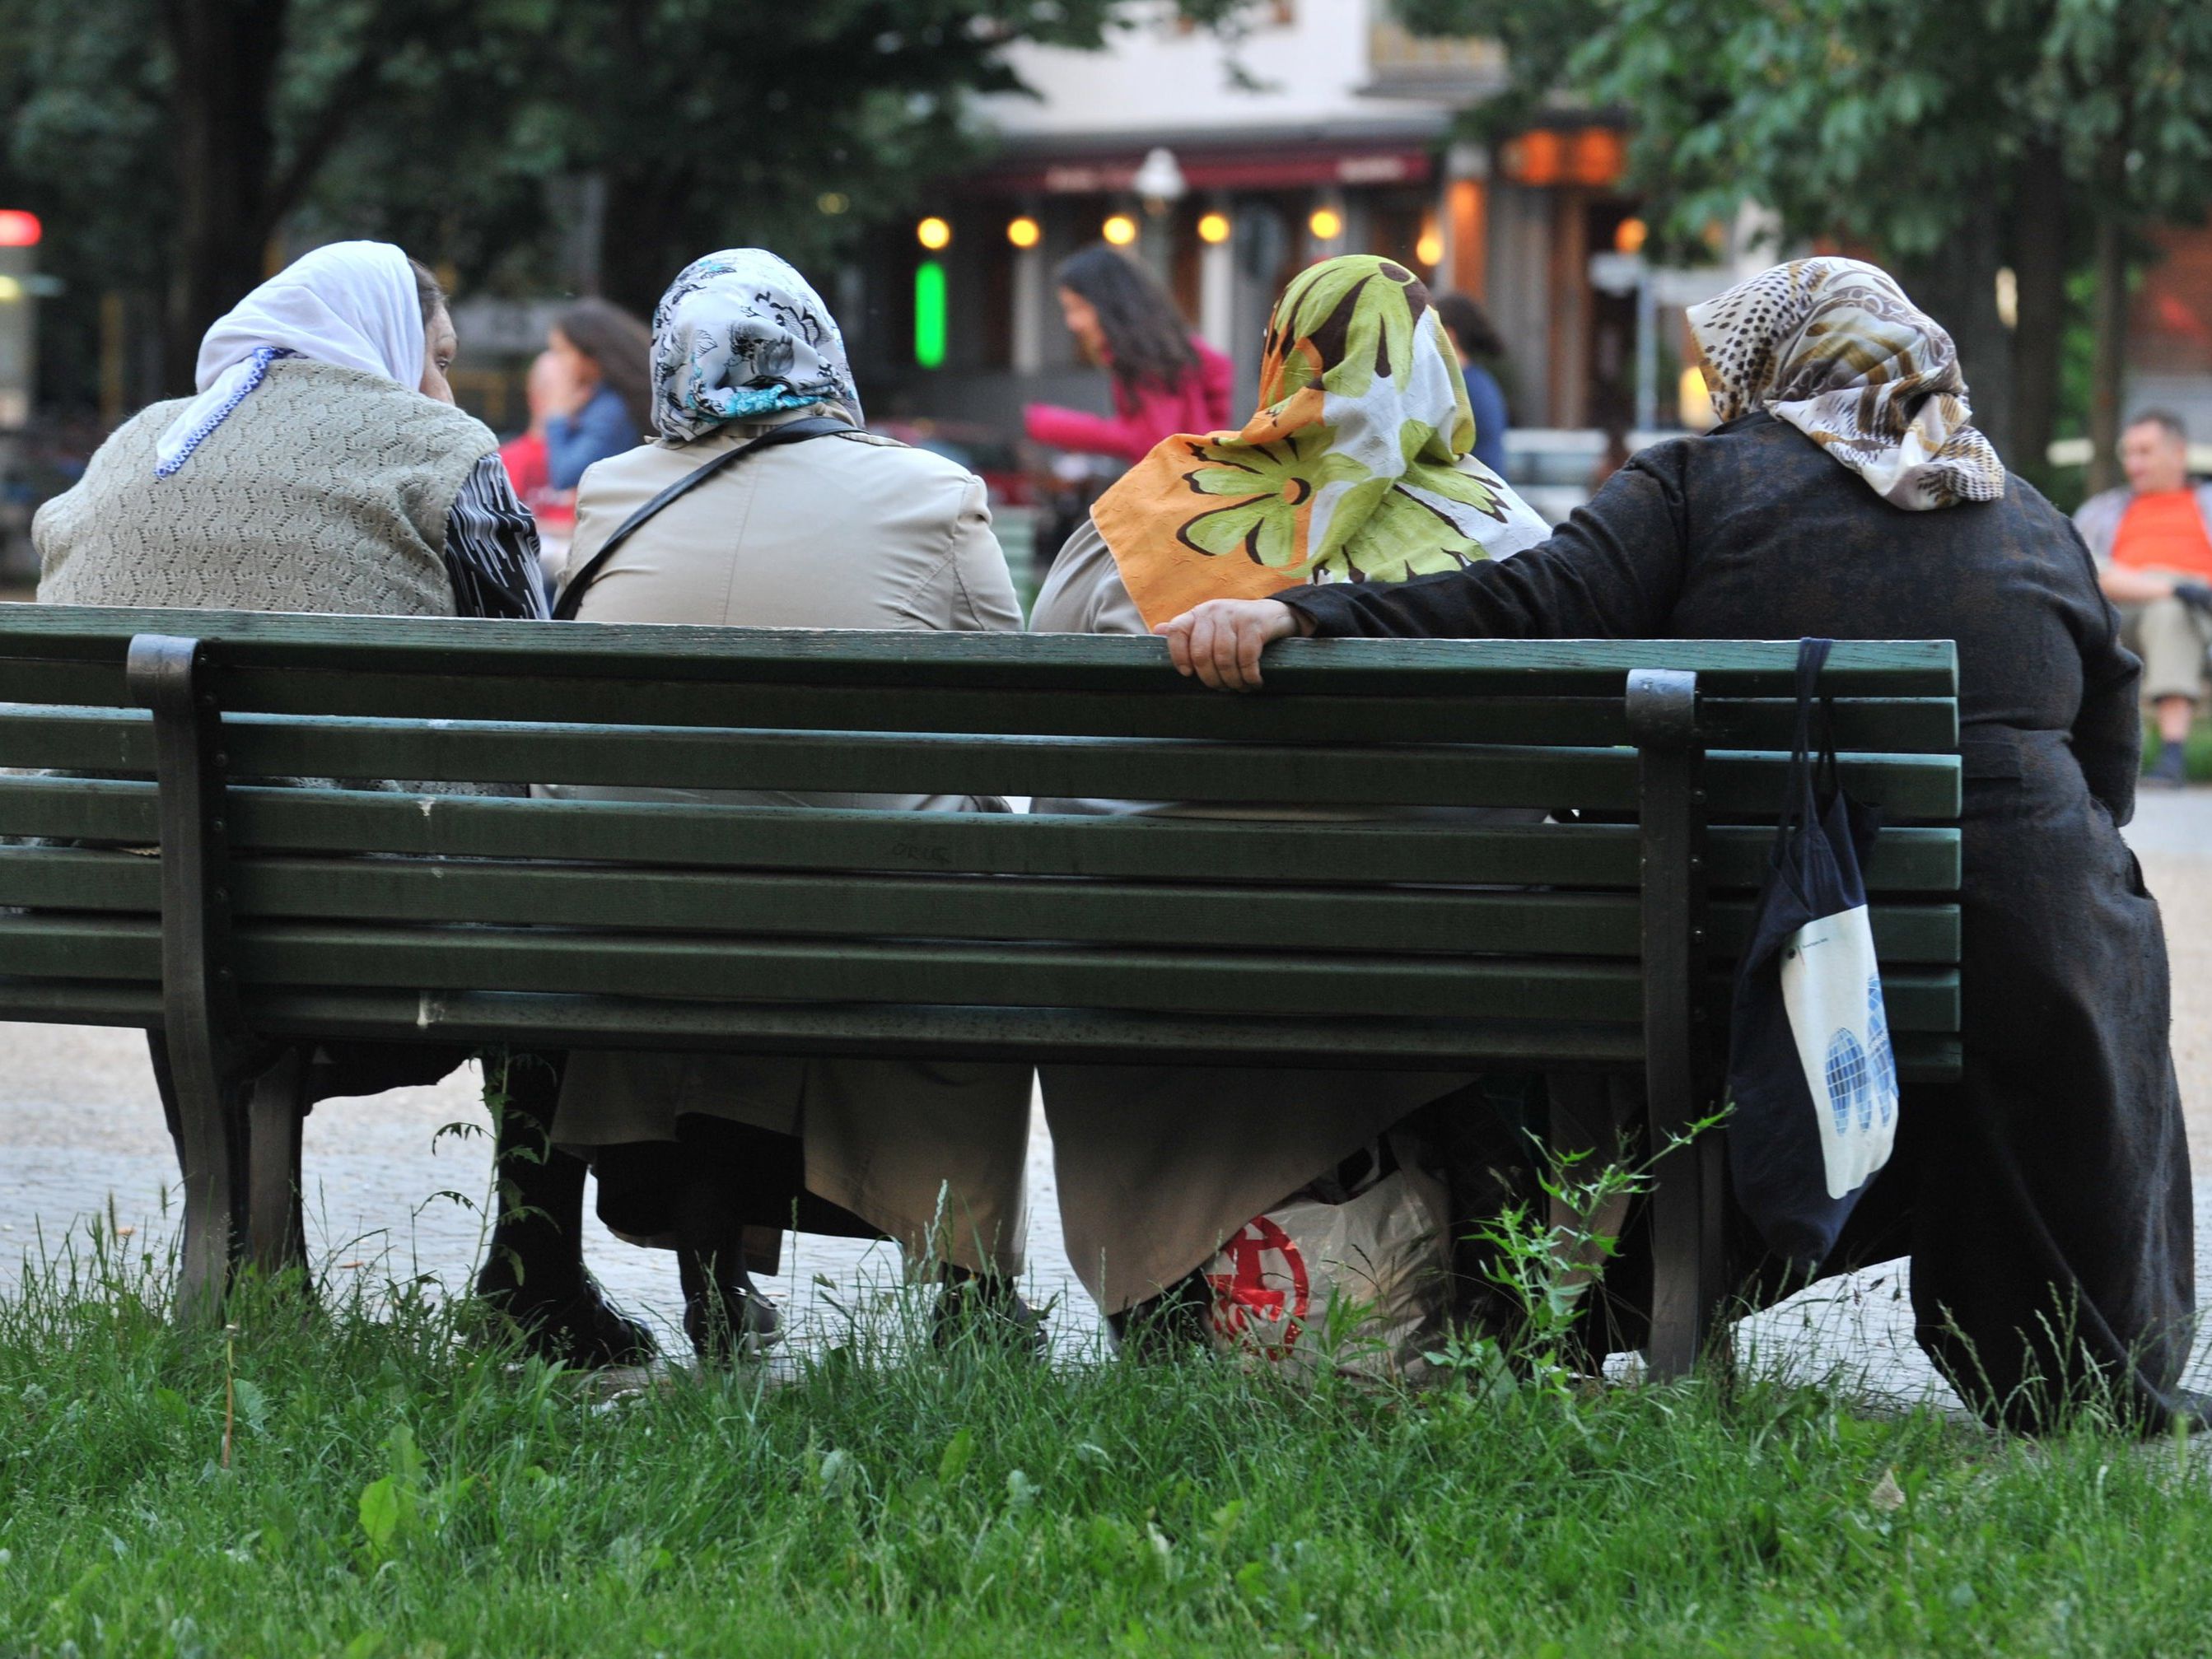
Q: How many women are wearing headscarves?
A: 4